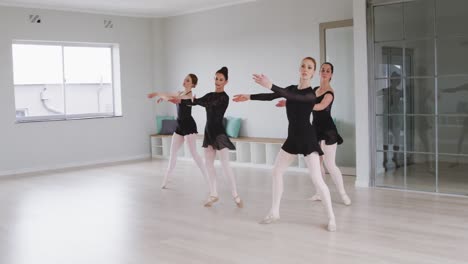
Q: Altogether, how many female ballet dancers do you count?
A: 4